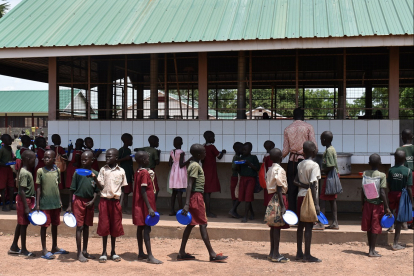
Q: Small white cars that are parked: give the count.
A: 0